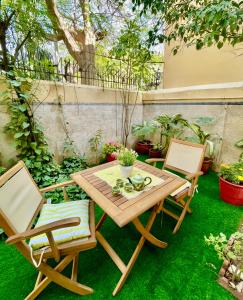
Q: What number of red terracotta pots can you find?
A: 5